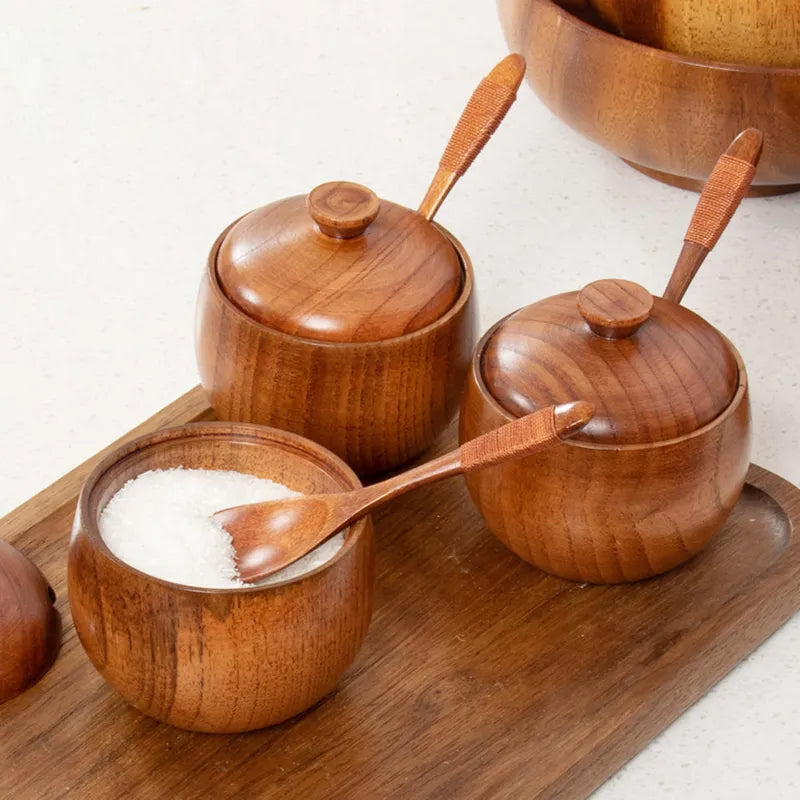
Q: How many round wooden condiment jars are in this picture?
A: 3